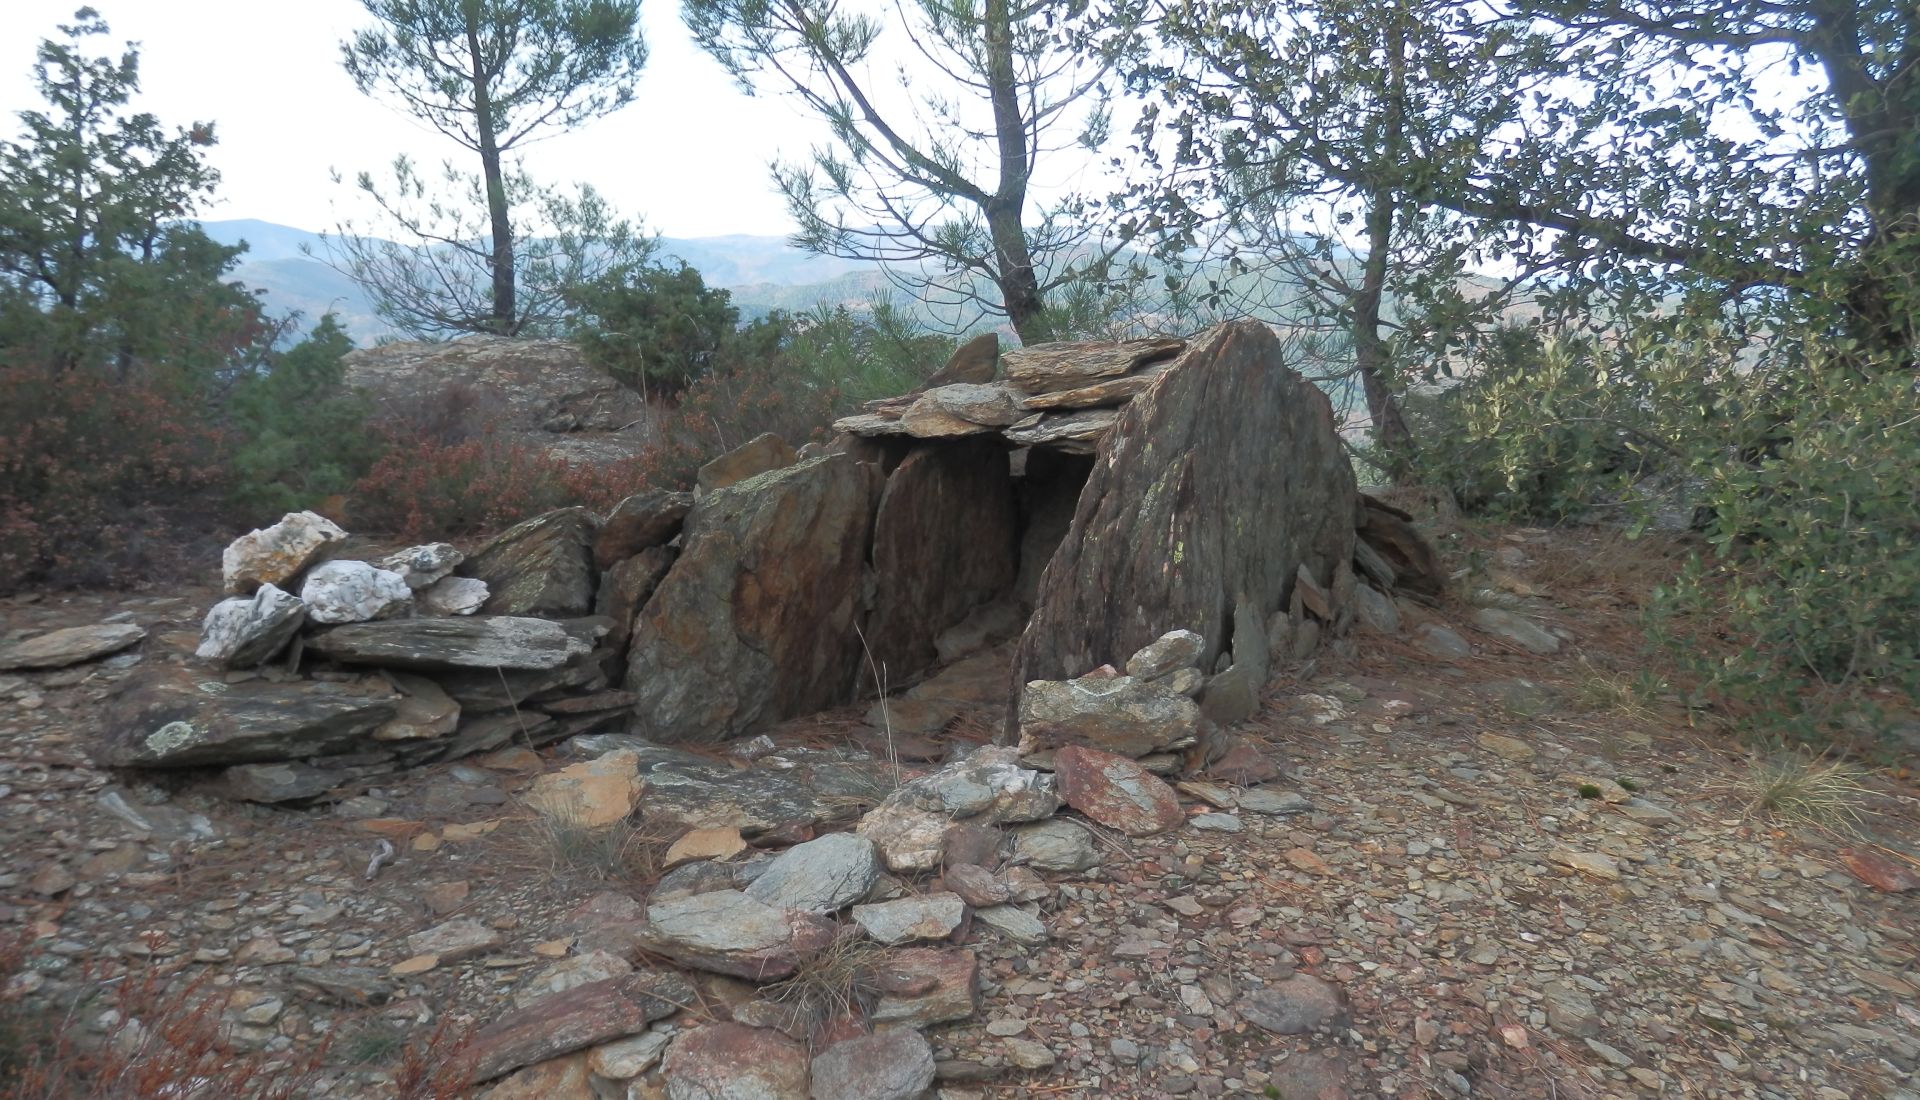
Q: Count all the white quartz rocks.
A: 5